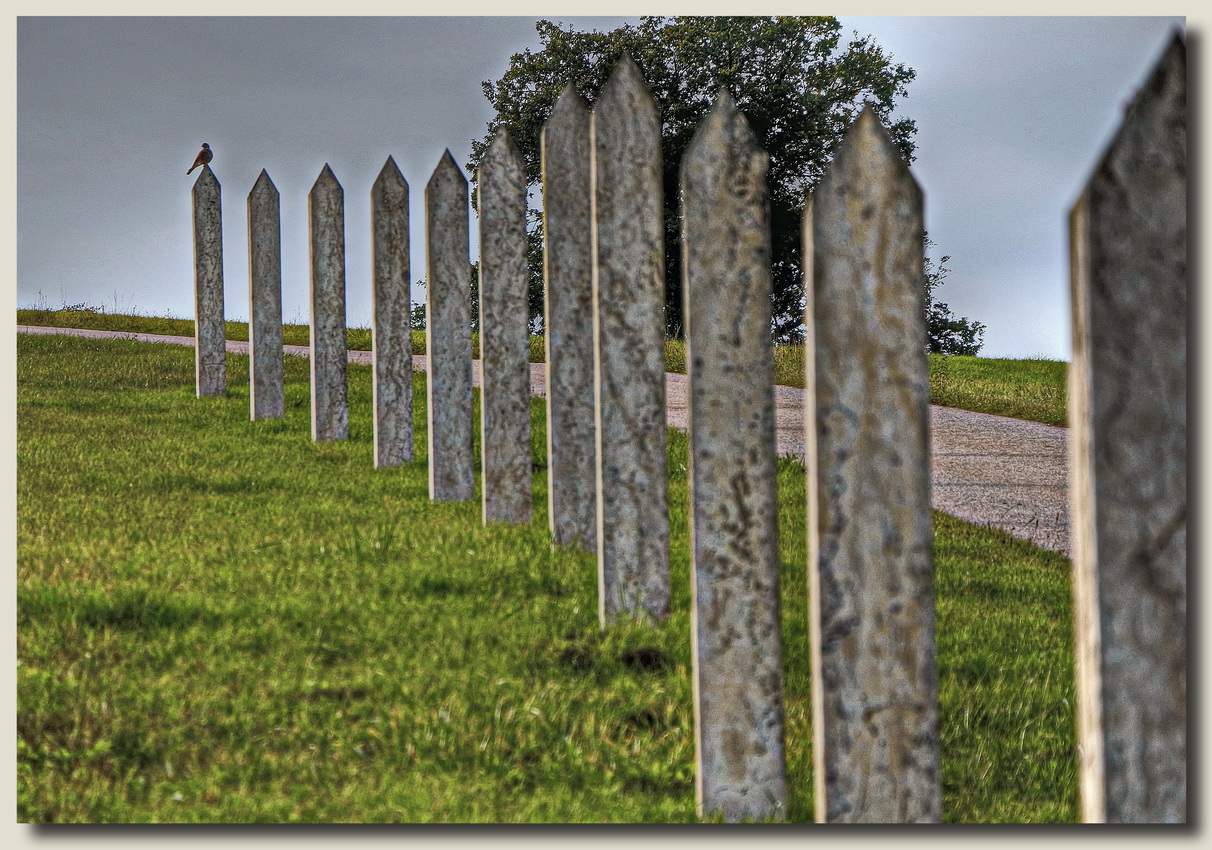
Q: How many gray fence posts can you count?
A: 11